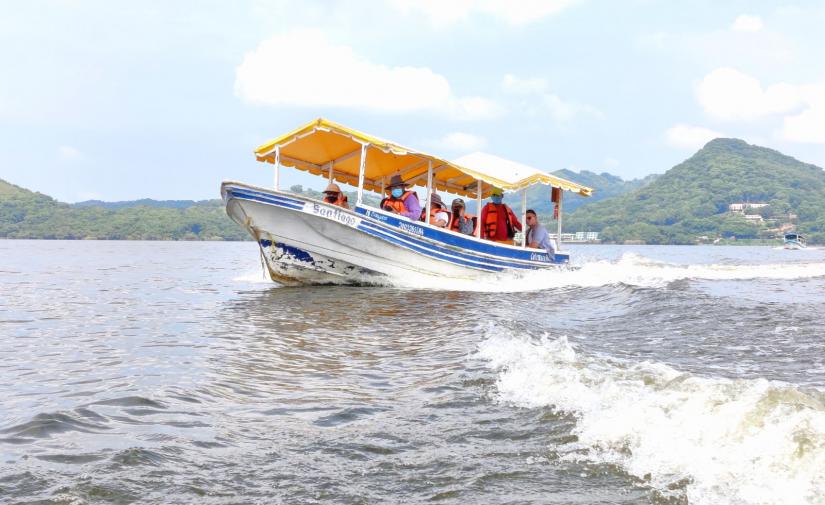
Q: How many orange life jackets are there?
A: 5